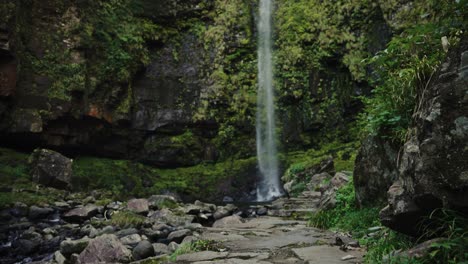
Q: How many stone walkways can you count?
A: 1